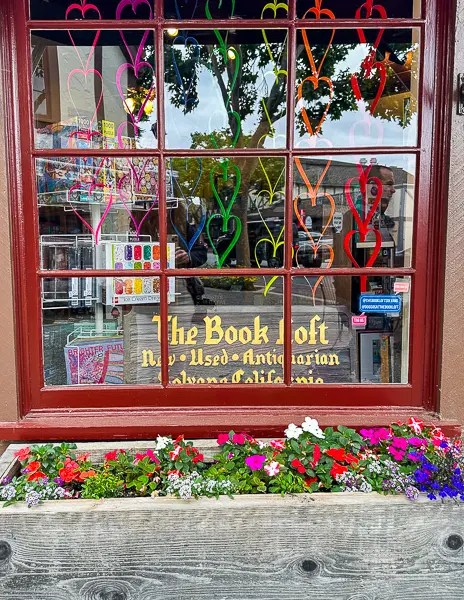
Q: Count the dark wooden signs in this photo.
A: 1